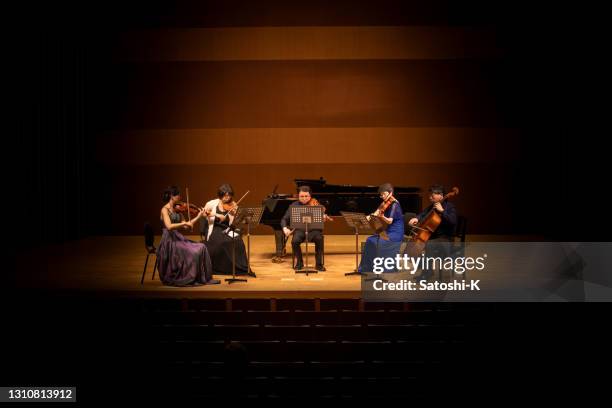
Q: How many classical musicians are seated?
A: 5